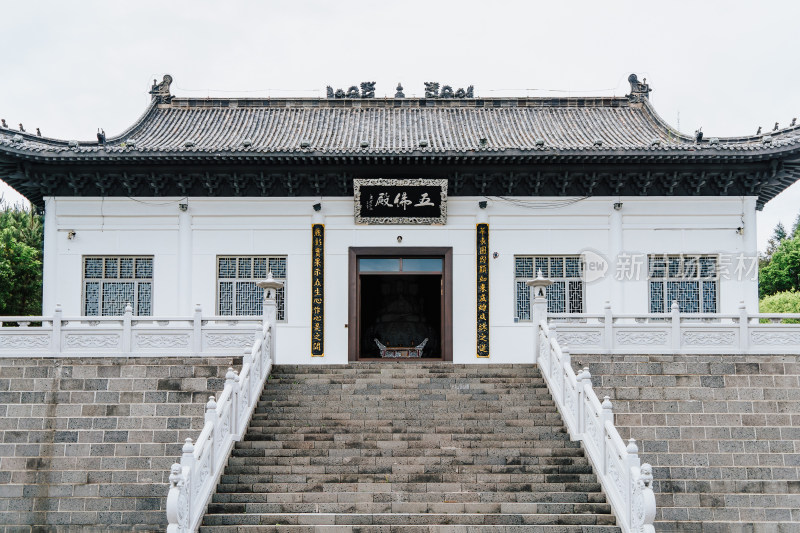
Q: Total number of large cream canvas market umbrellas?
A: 0